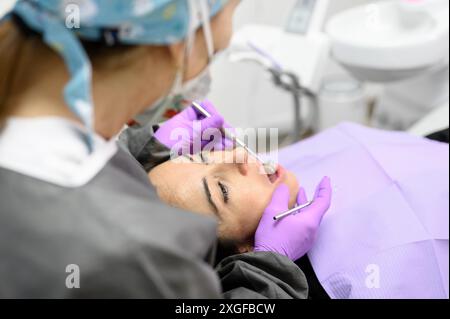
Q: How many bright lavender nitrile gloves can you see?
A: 2